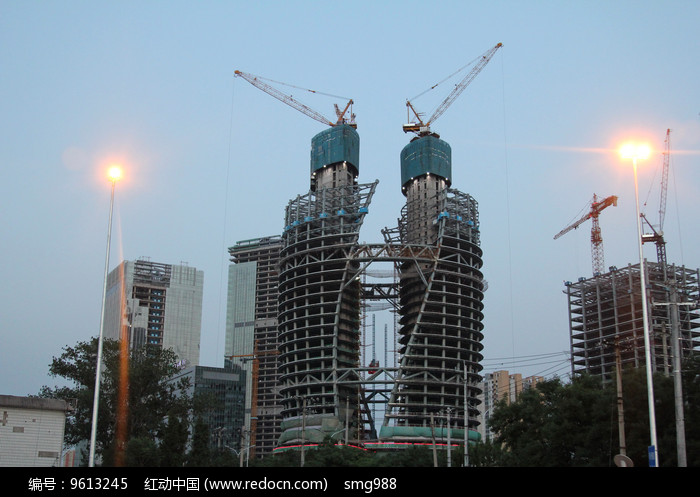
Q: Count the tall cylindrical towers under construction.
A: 2